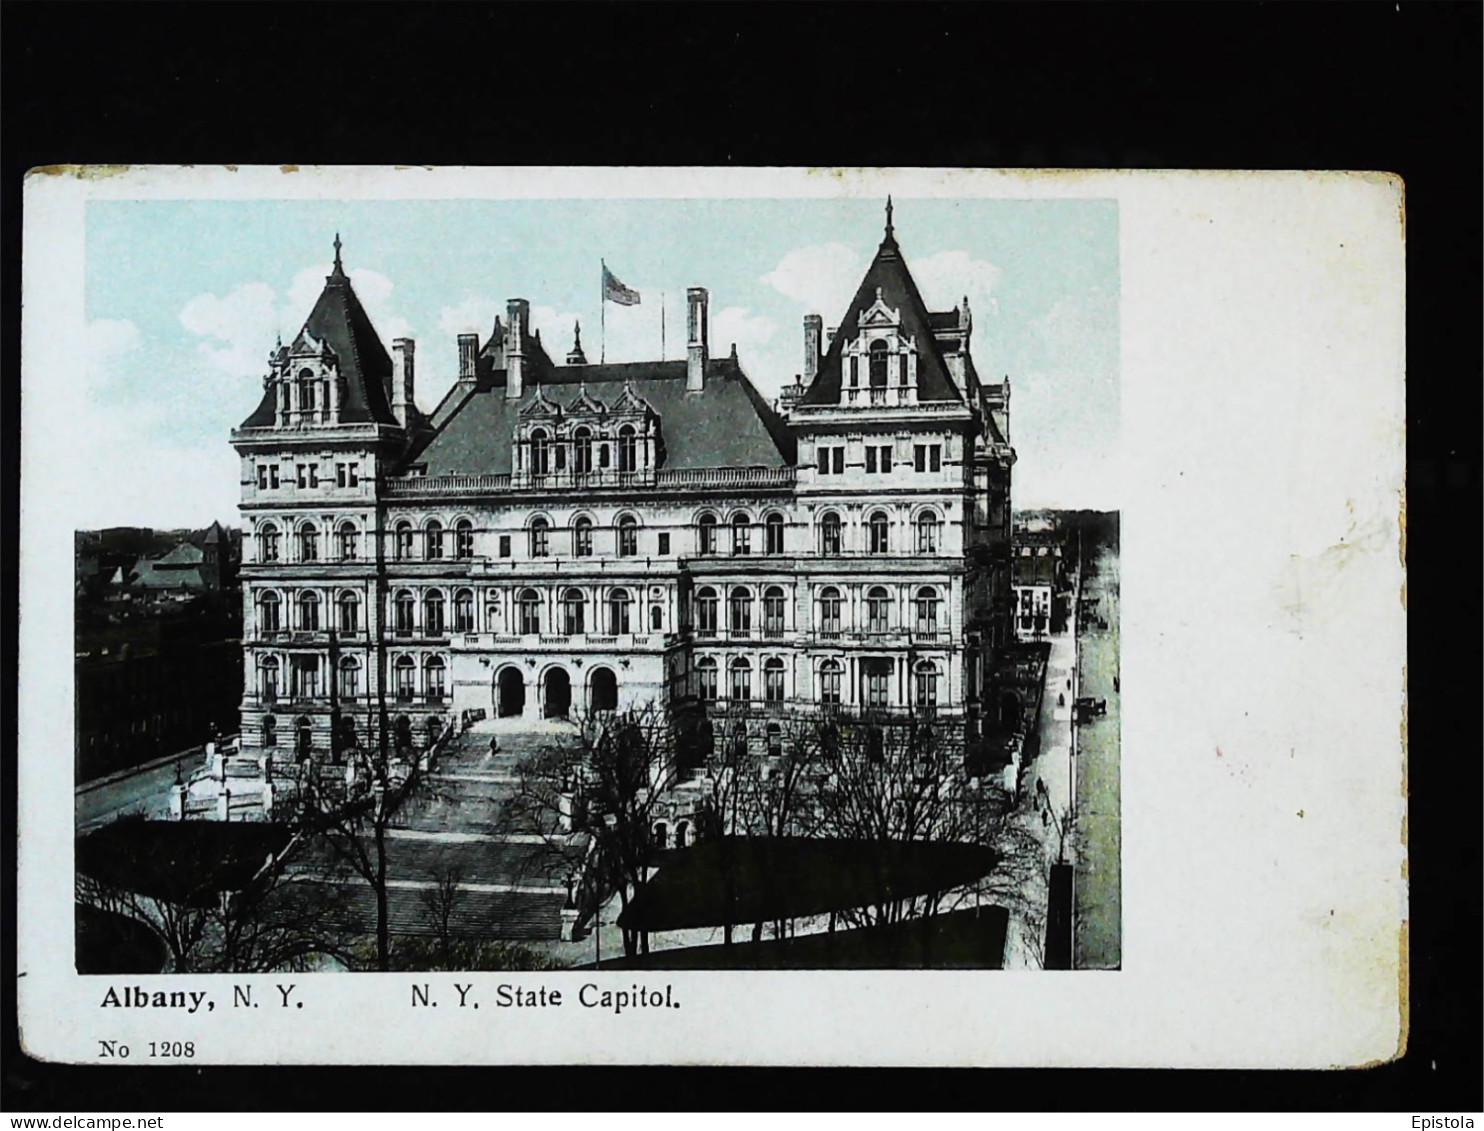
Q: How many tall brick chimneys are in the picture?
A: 5